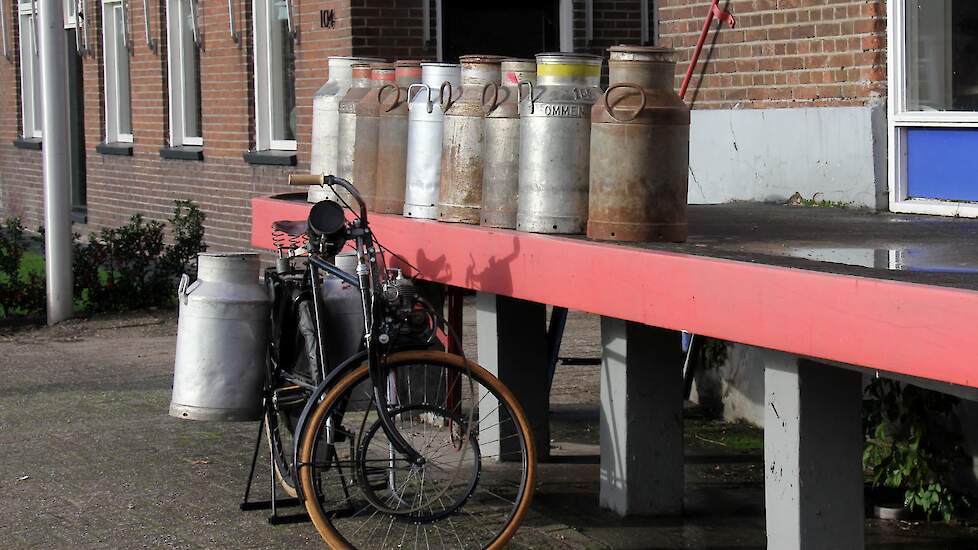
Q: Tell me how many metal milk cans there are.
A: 11